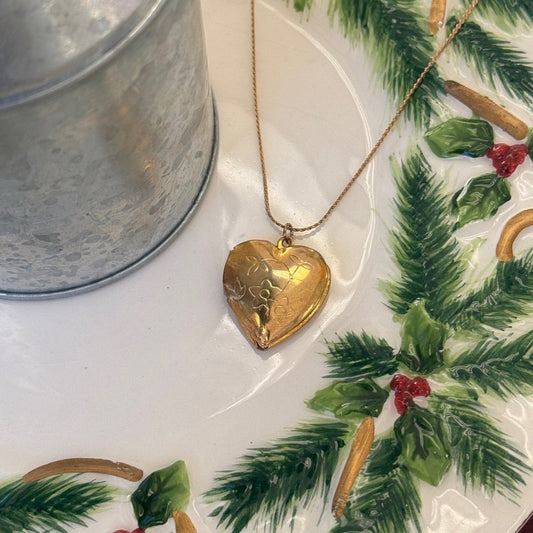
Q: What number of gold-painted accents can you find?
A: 6